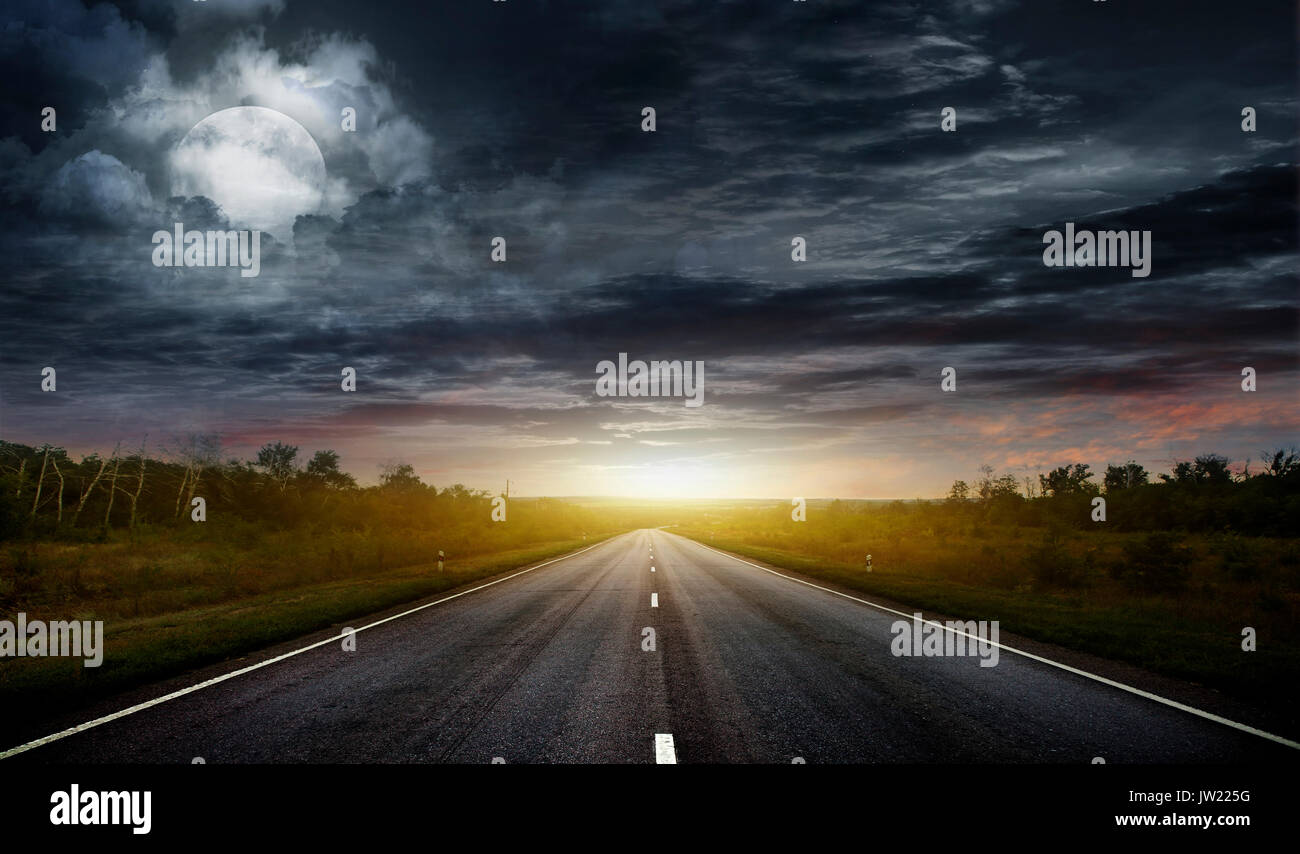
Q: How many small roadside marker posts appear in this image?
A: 2